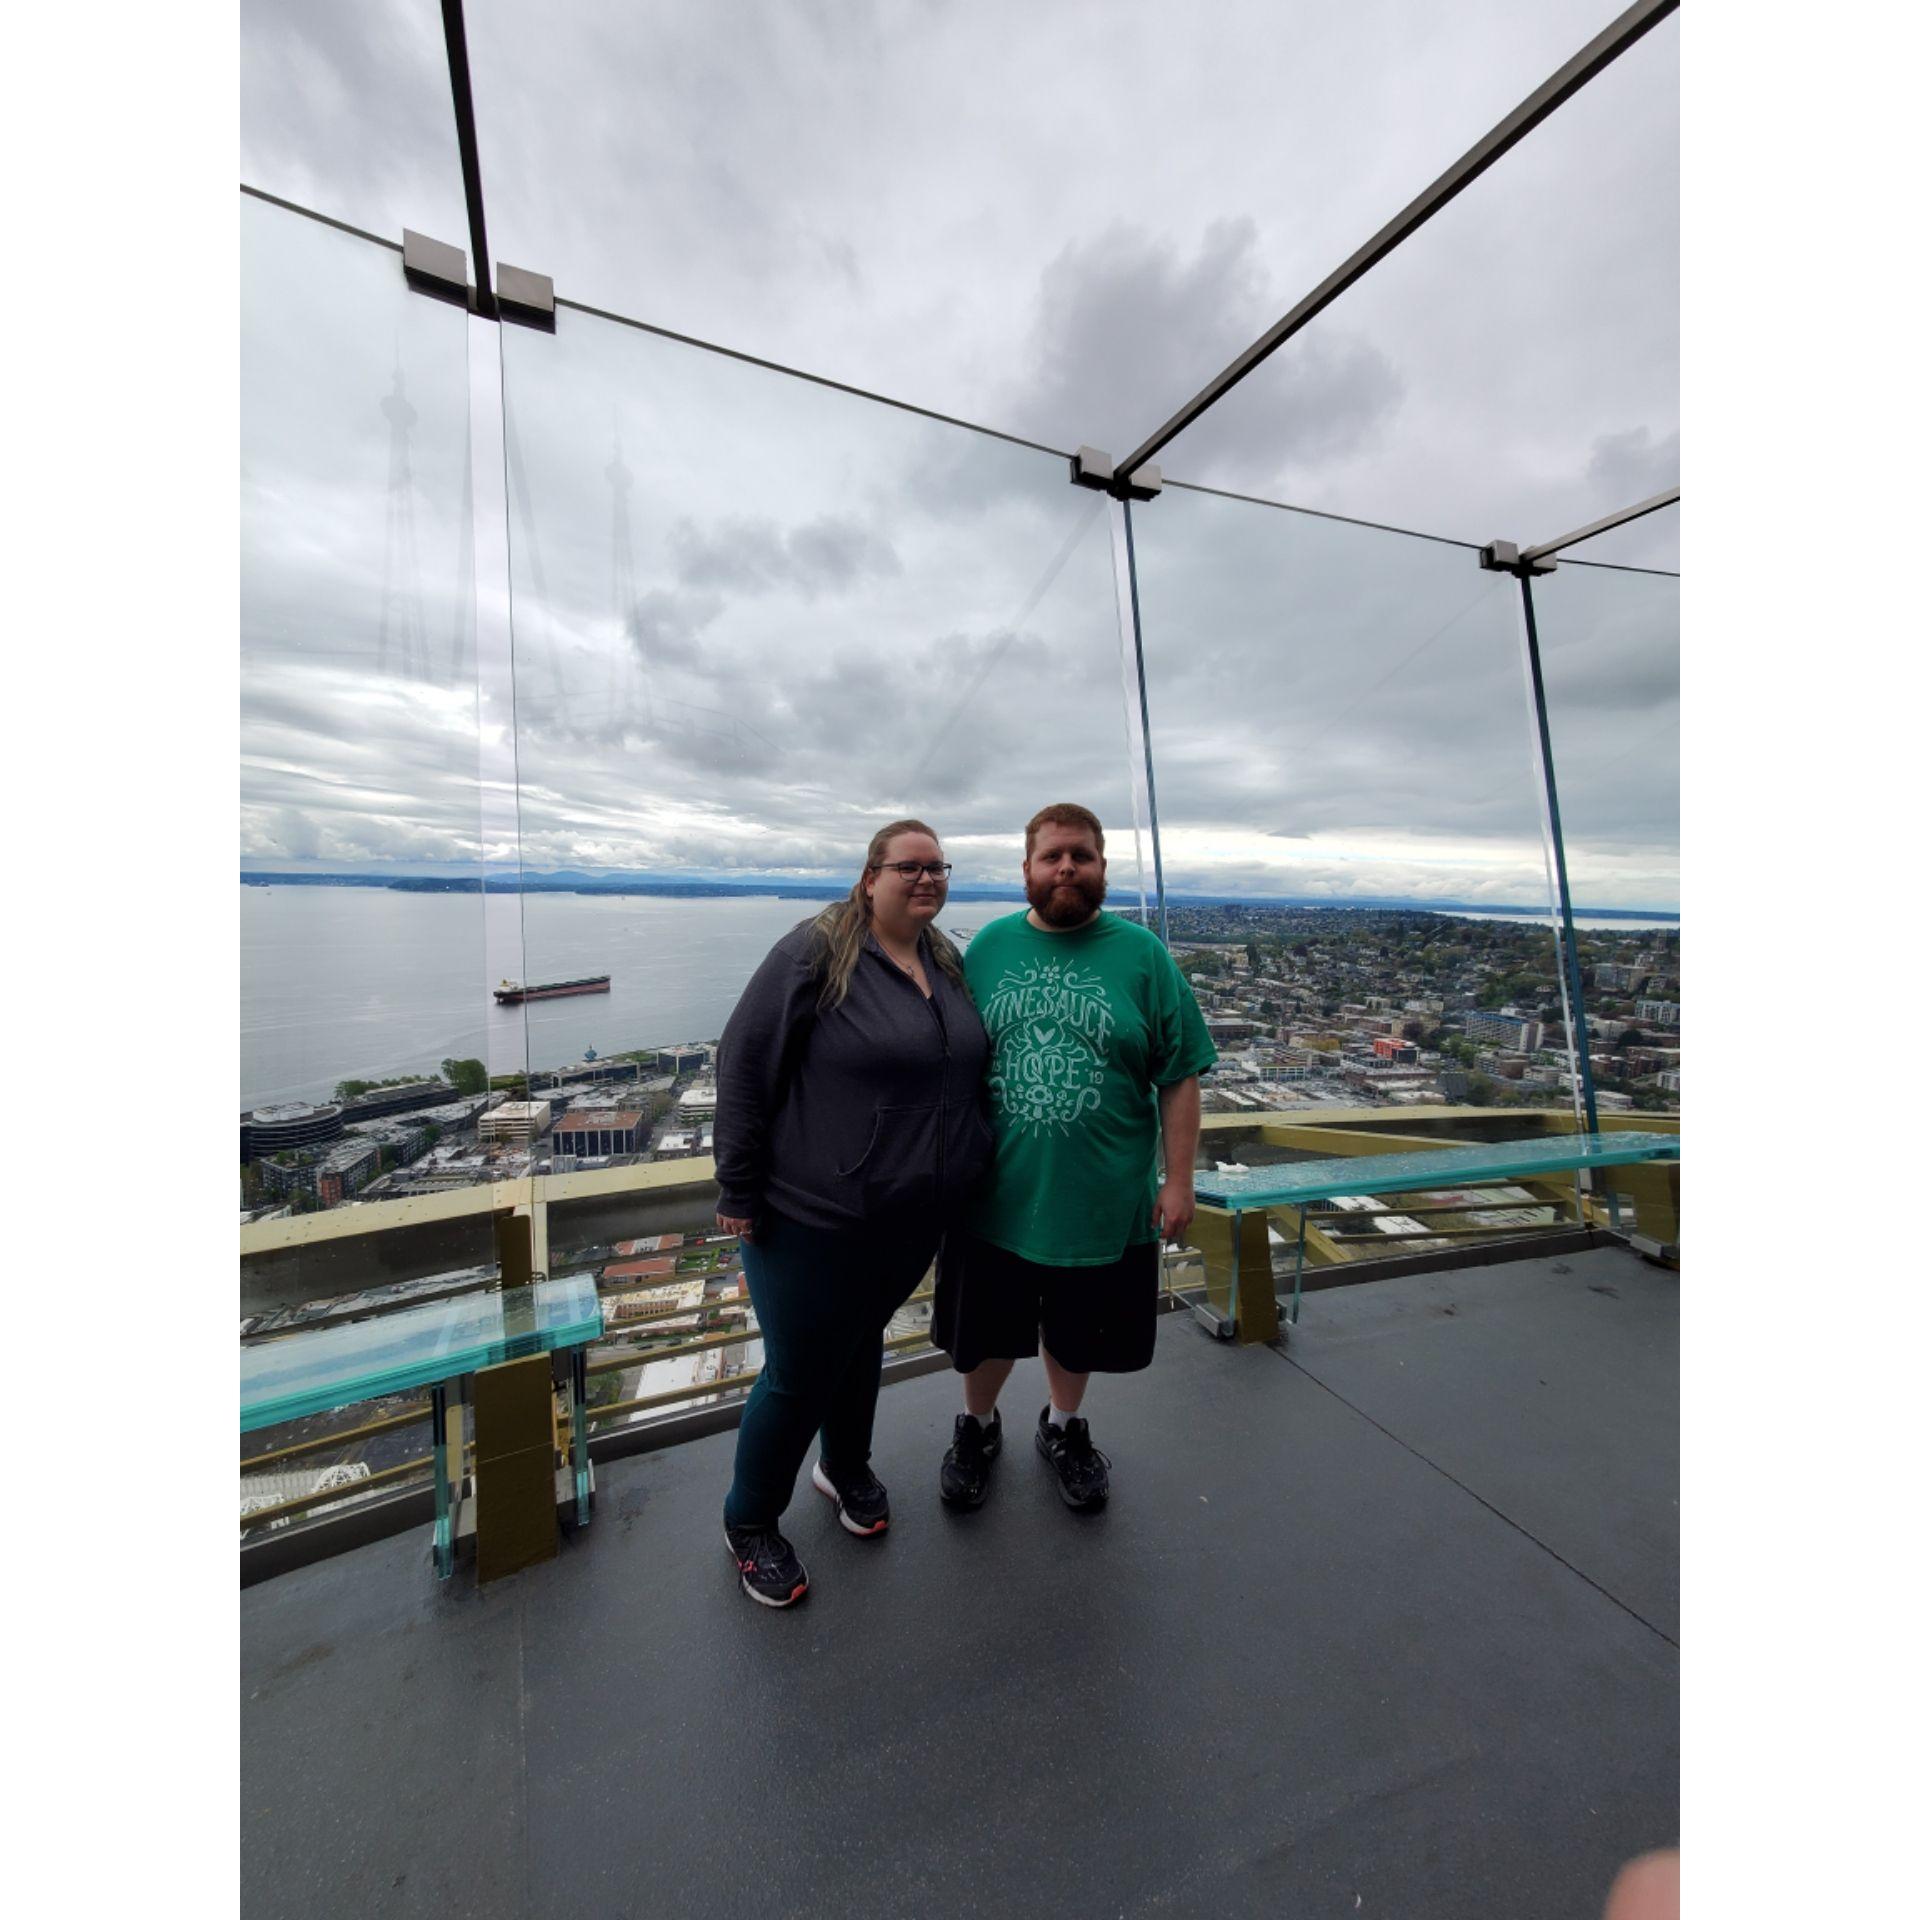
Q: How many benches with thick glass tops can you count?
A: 2